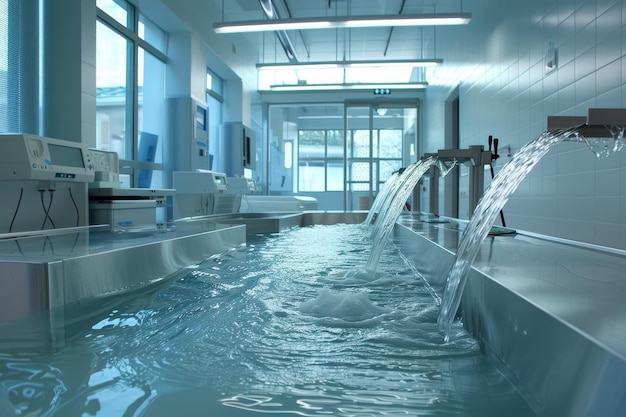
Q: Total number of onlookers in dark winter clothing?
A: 0